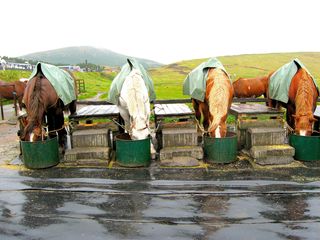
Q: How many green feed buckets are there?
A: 4